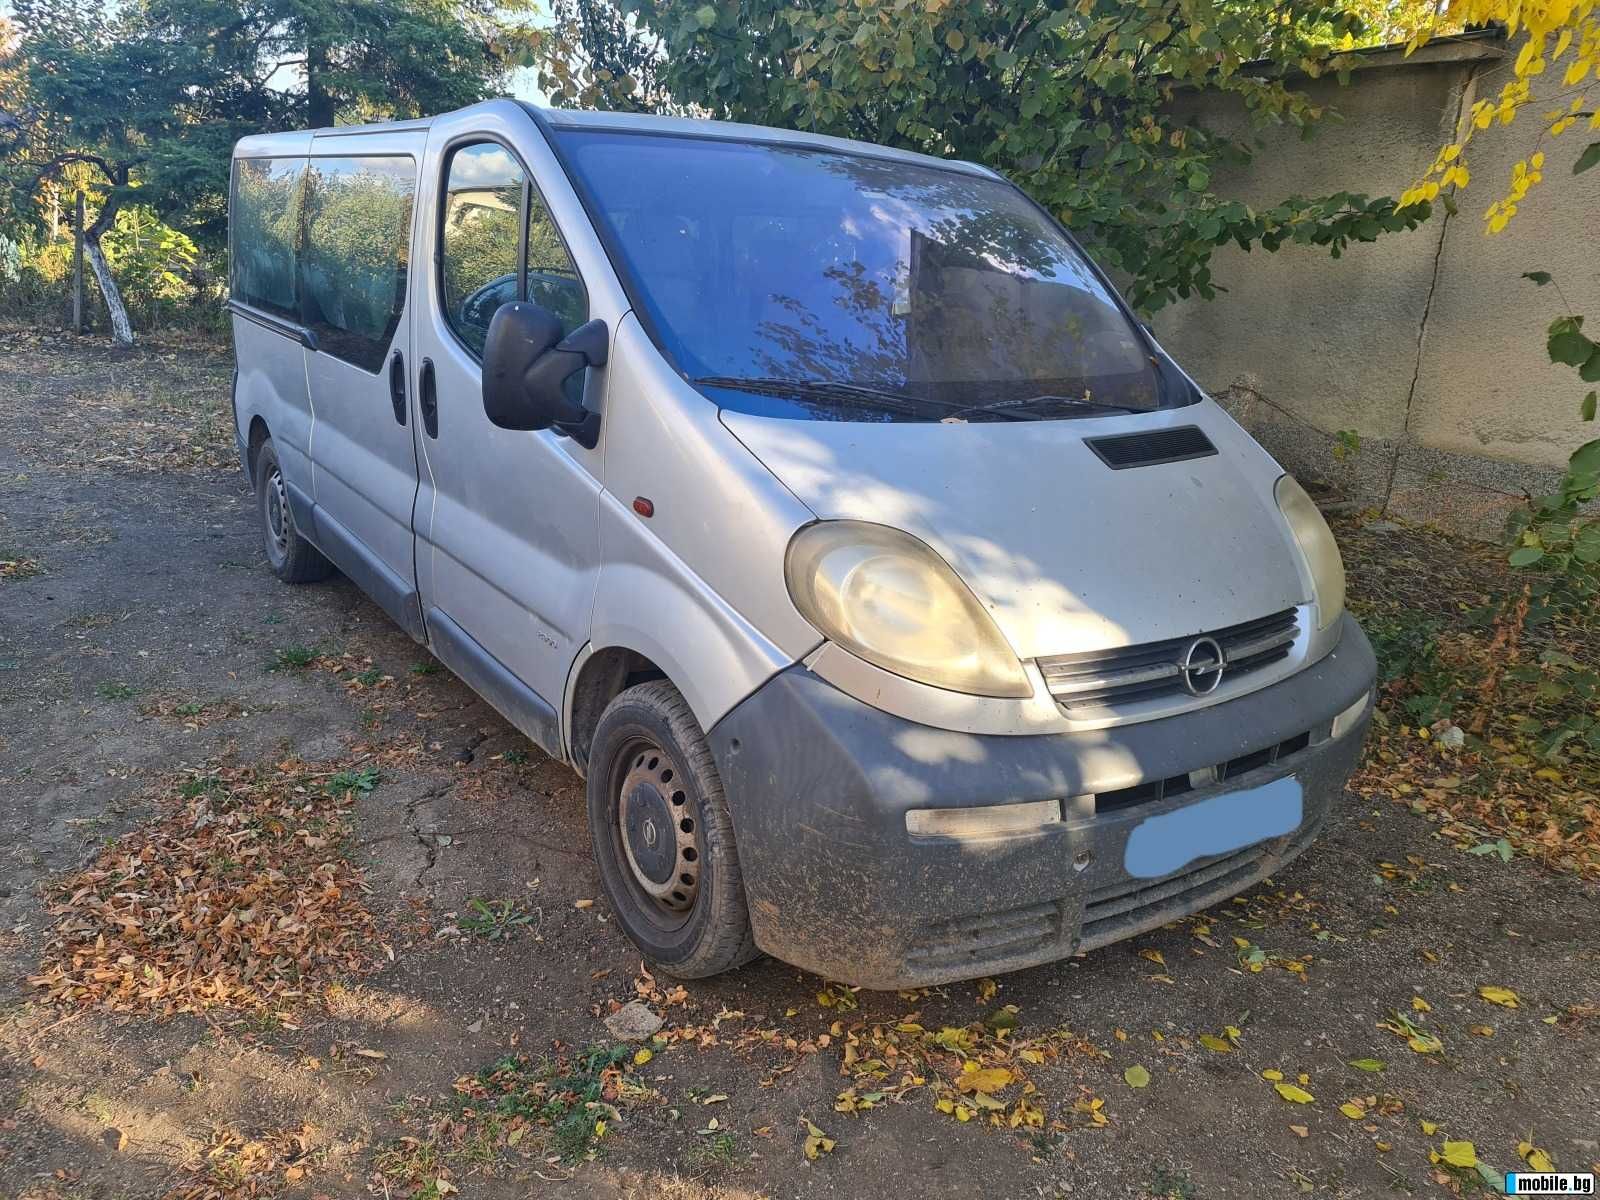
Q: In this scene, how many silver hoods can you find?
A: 1